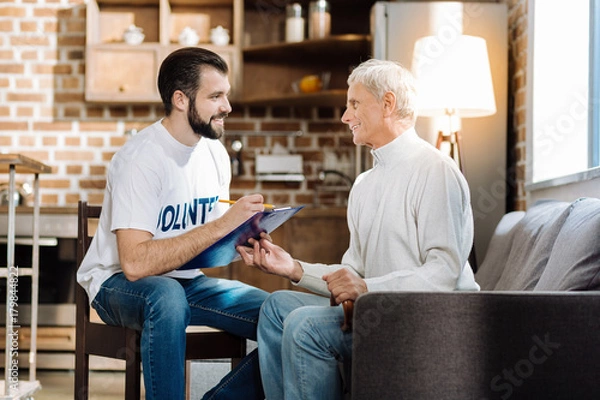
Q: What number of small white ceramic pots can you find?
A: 3